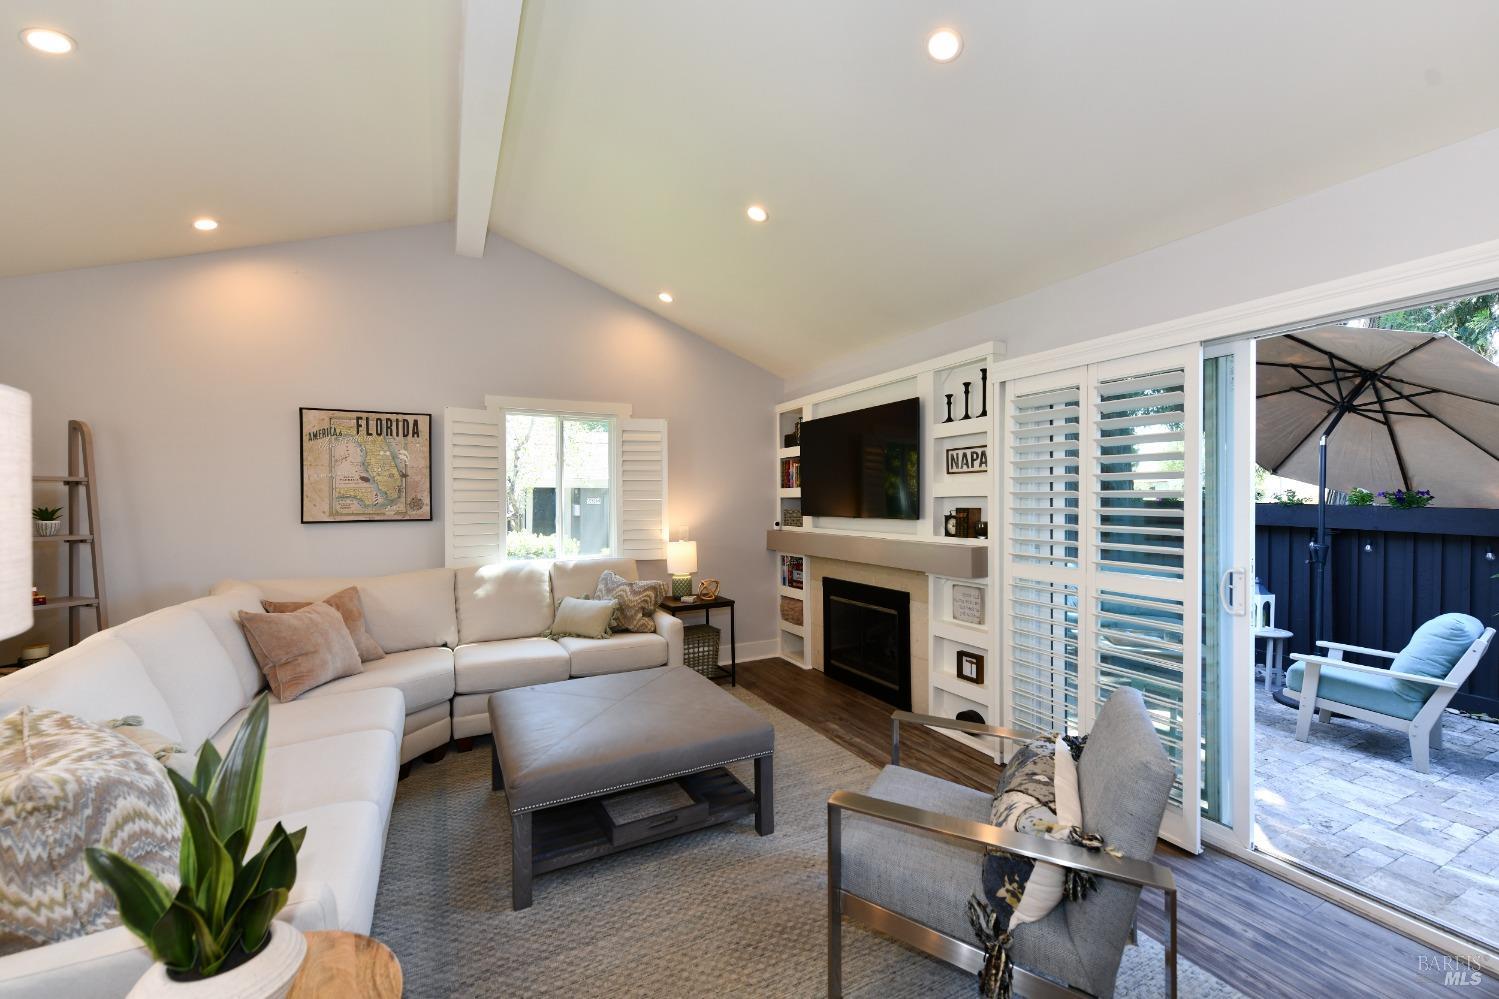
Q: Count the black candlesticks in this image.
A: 3